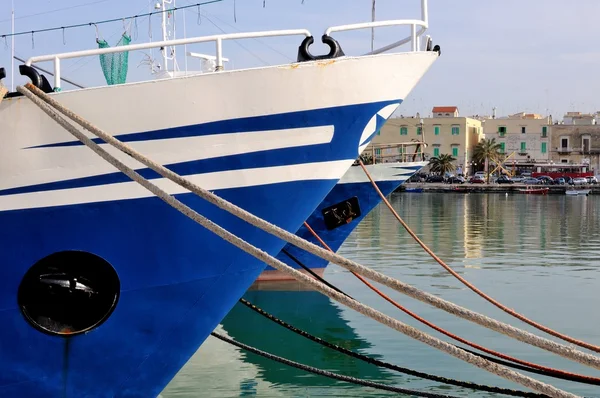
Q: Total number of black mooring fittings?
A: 2